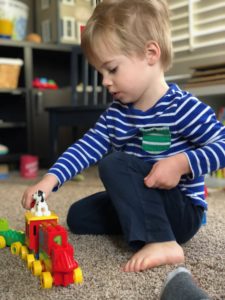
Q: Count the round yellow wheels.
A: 7